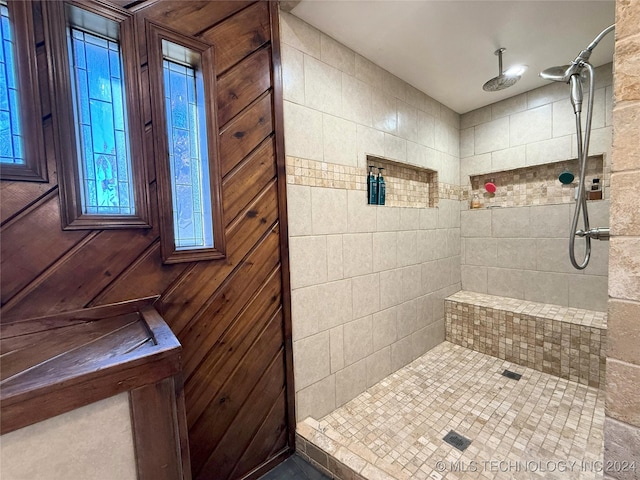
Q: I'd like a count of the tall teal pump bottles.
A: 2